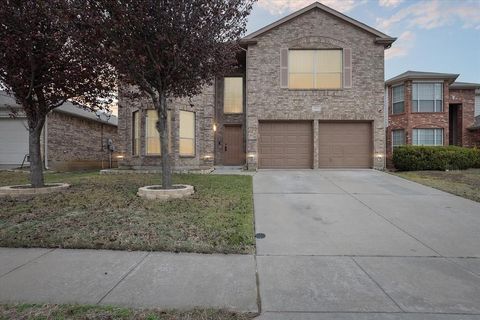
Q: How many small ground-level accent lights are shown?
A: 4